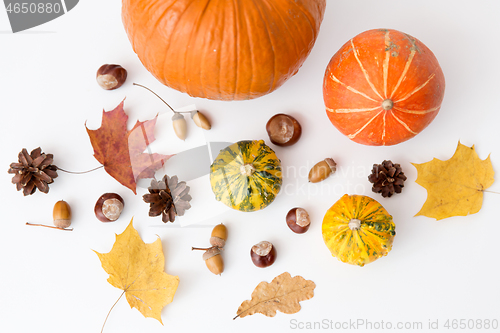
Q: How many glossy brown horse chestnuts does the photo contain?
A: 5